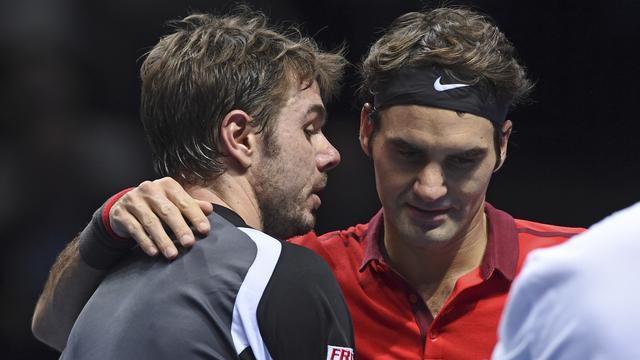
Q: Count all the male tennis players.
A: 2